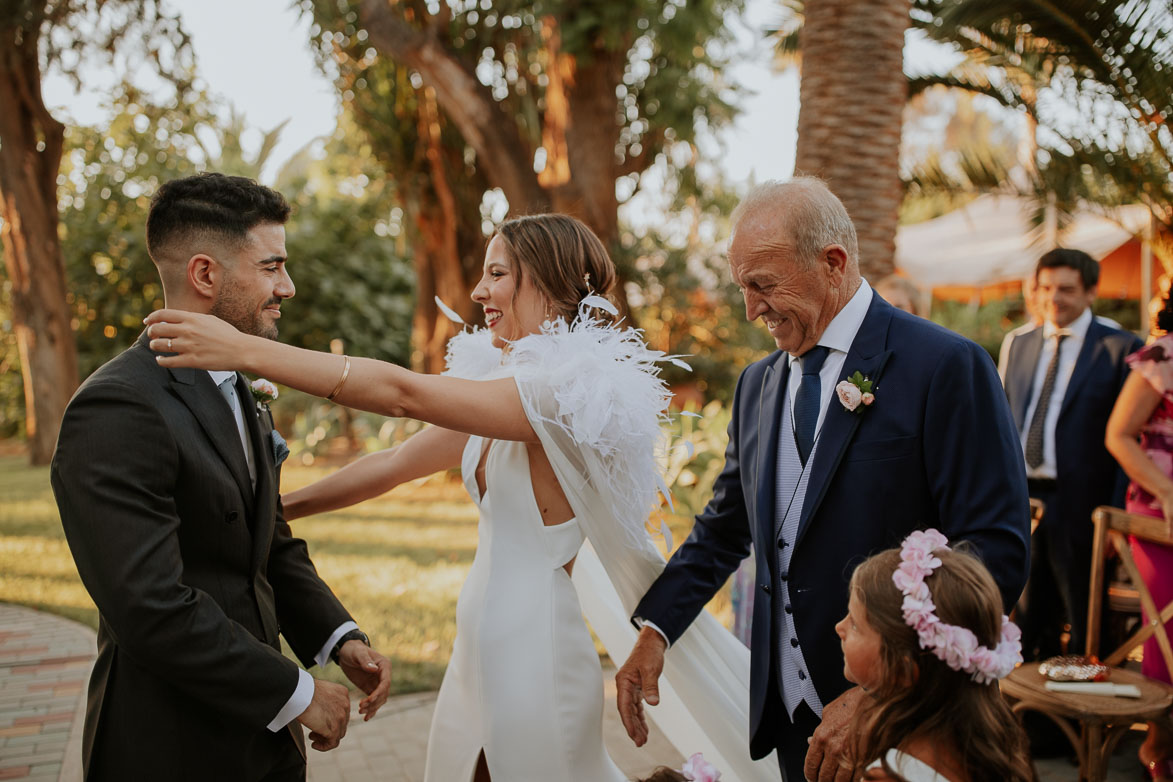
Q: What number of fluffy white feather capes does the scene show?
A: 1